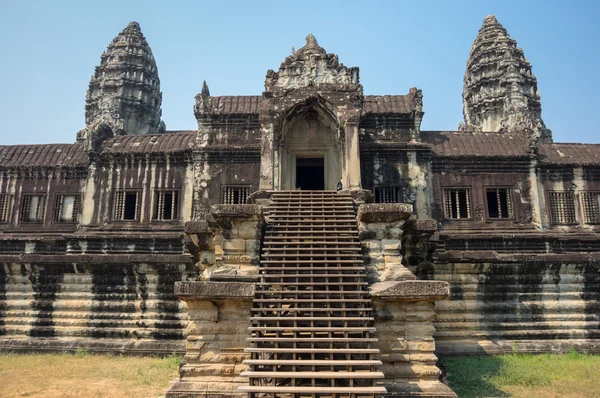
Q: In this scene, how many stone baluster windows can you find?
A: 11